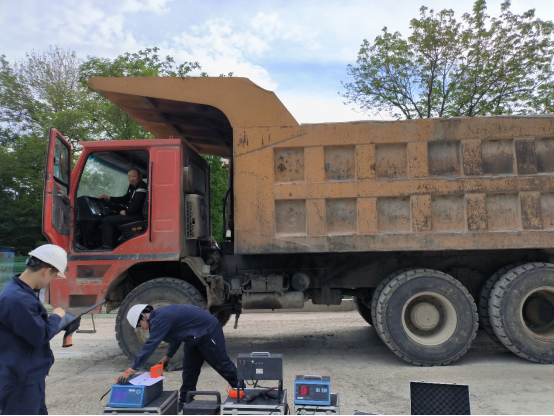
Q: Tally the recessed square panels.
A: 12